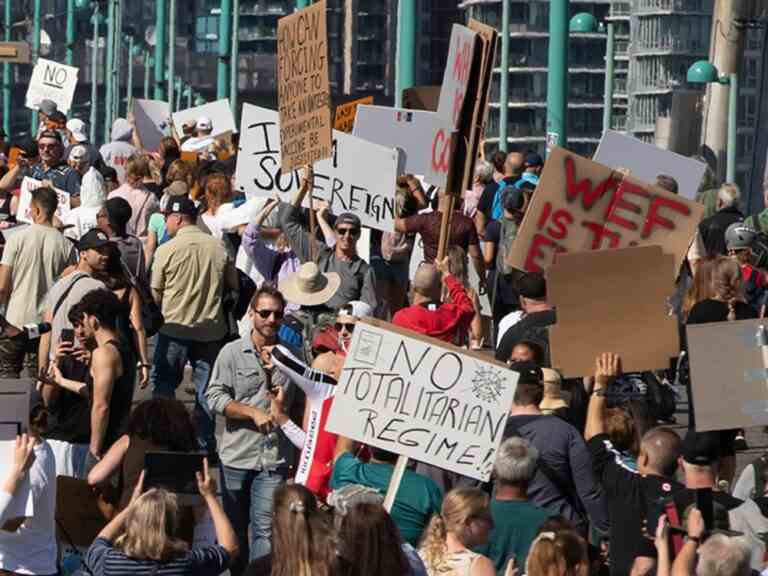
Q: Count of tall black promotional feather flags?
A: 0